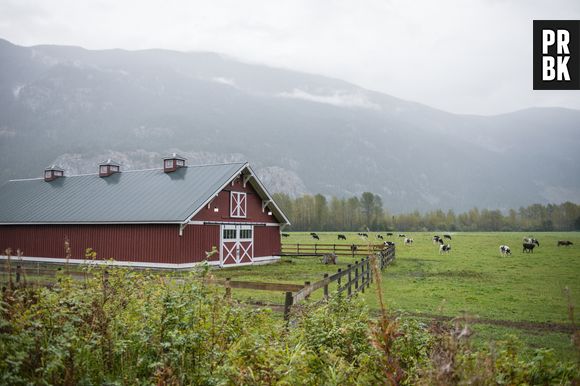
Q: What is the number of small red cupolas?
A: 3